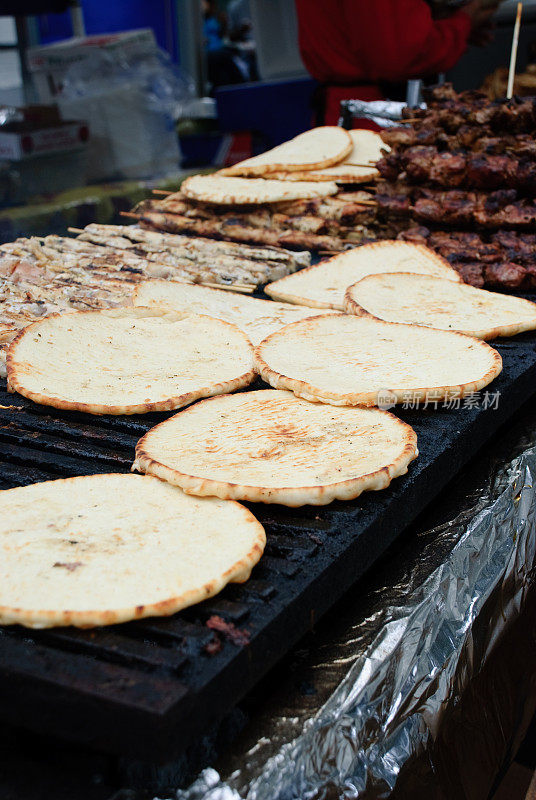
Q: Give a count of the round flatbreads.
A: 11